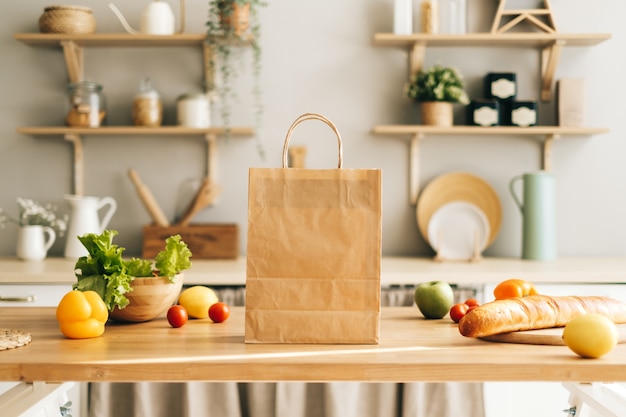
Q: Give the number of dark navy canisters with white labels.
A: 3